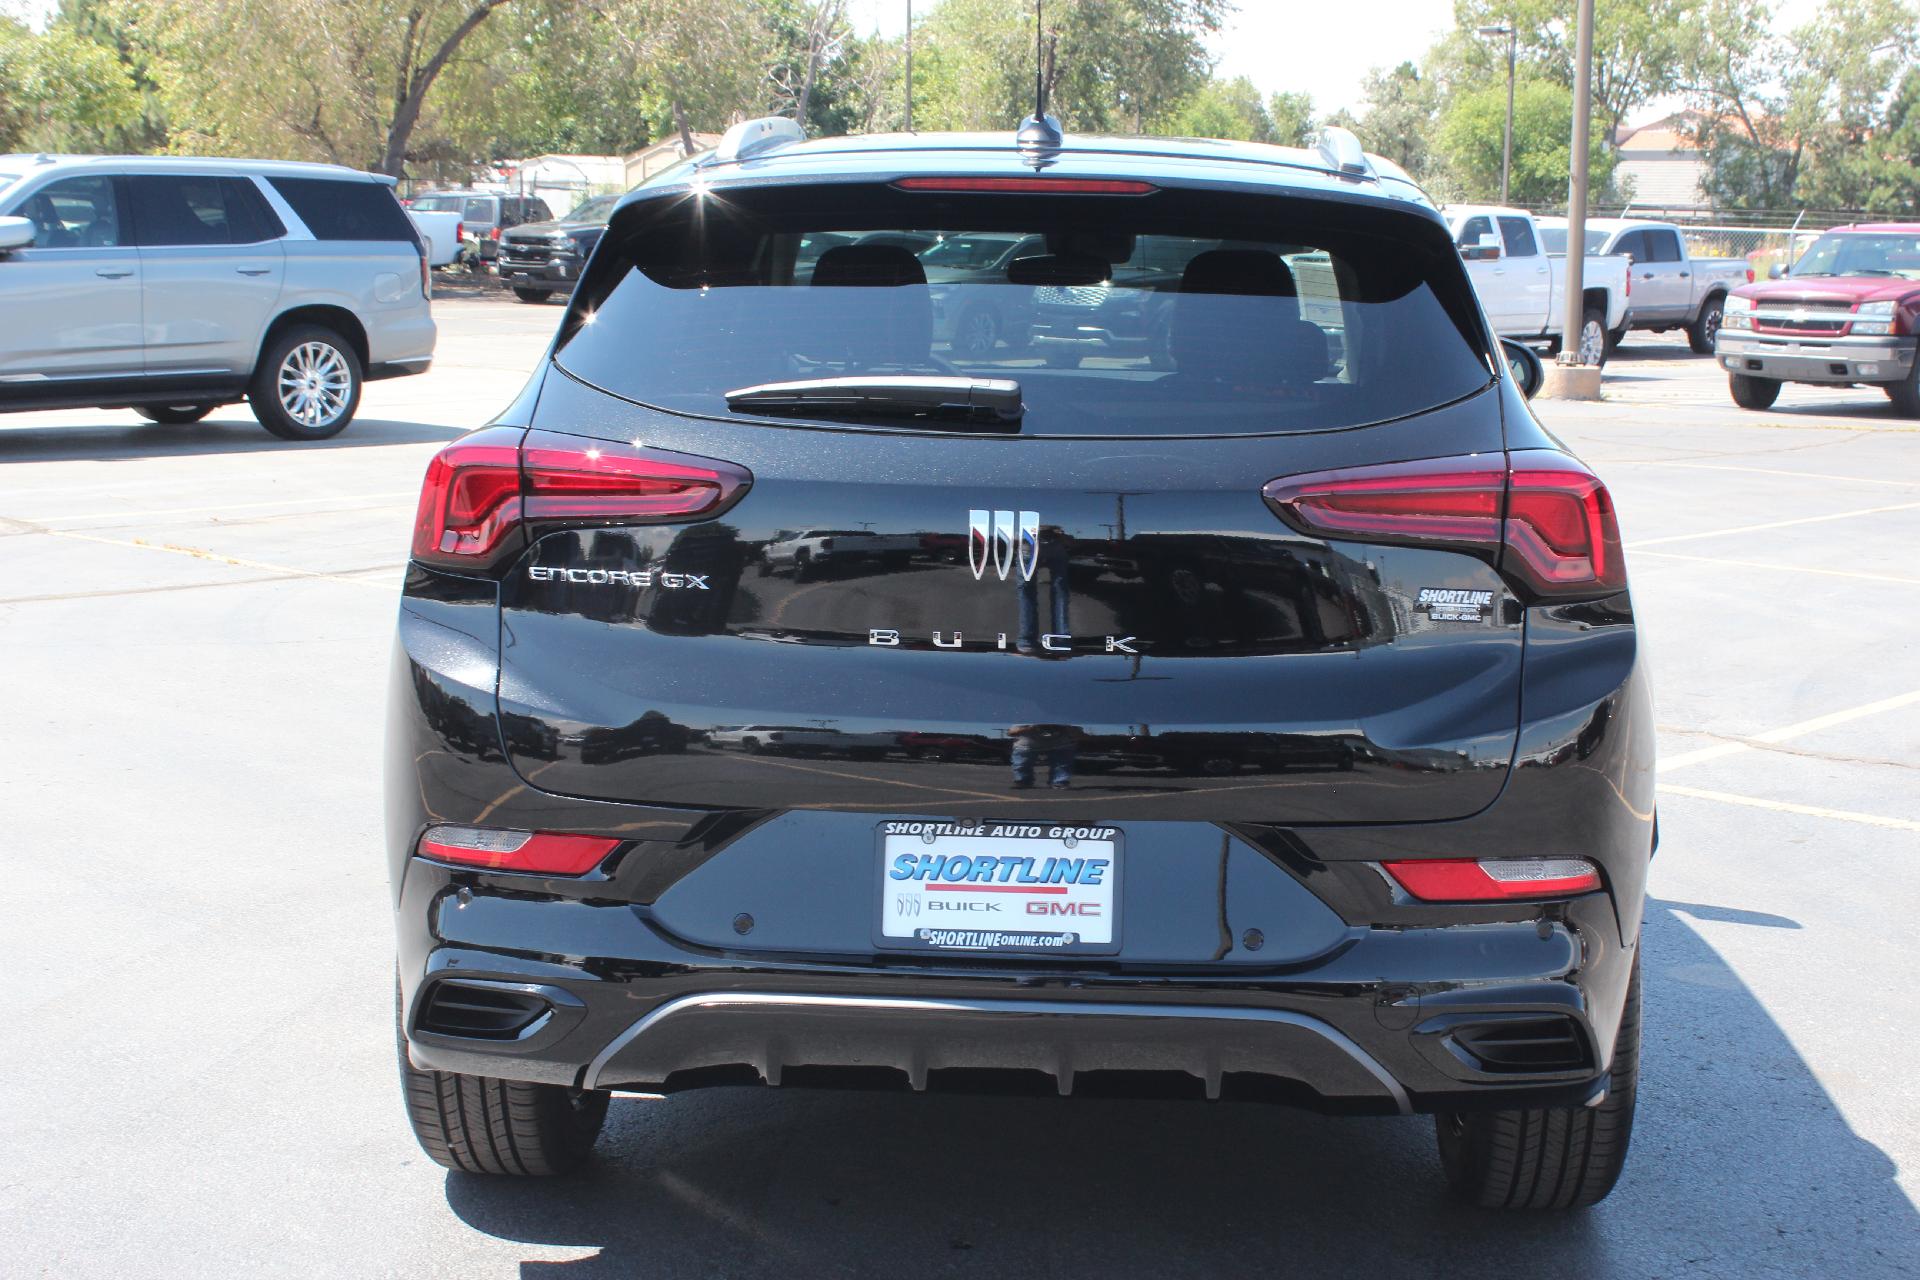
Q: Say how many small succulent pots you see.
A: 0